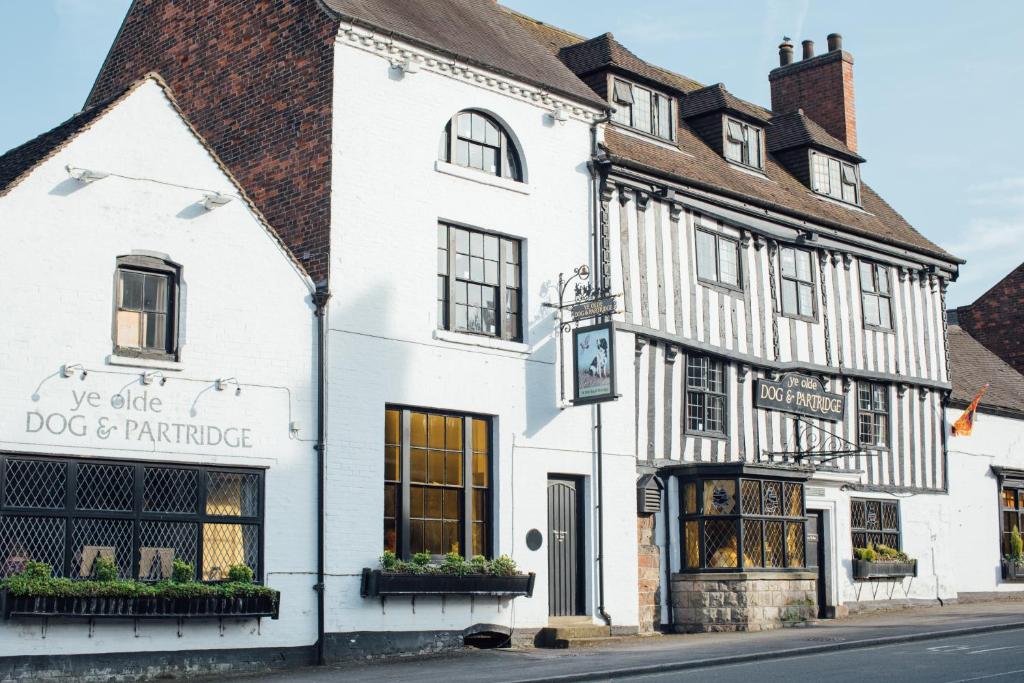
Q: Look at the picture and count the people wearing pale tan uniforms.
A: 0